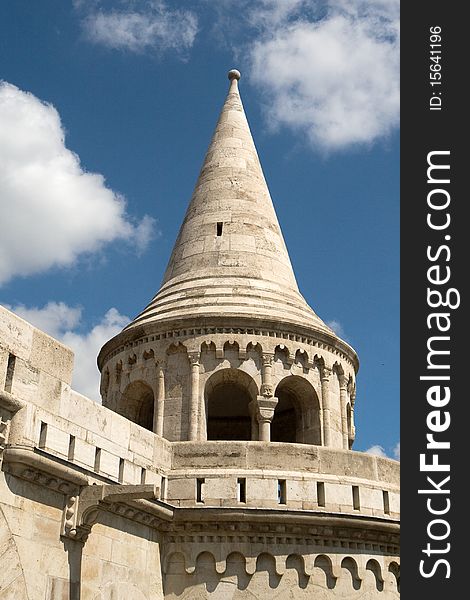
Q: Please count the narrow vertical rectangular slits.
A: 14